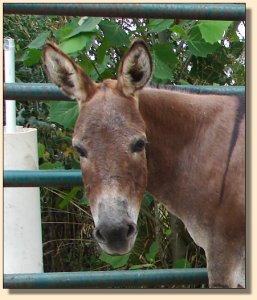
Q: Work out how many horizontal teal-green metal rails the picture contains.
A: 4